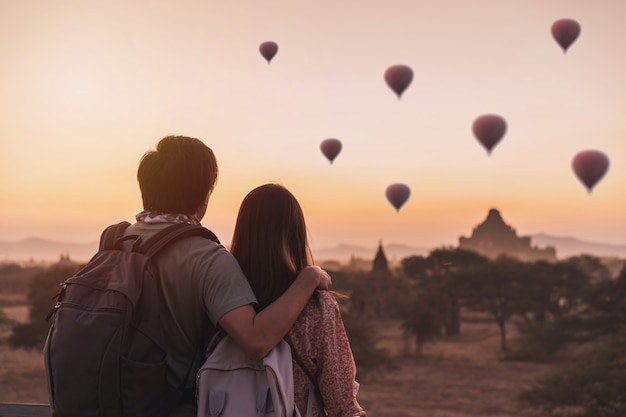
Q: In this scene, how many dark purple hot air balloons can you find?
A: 7